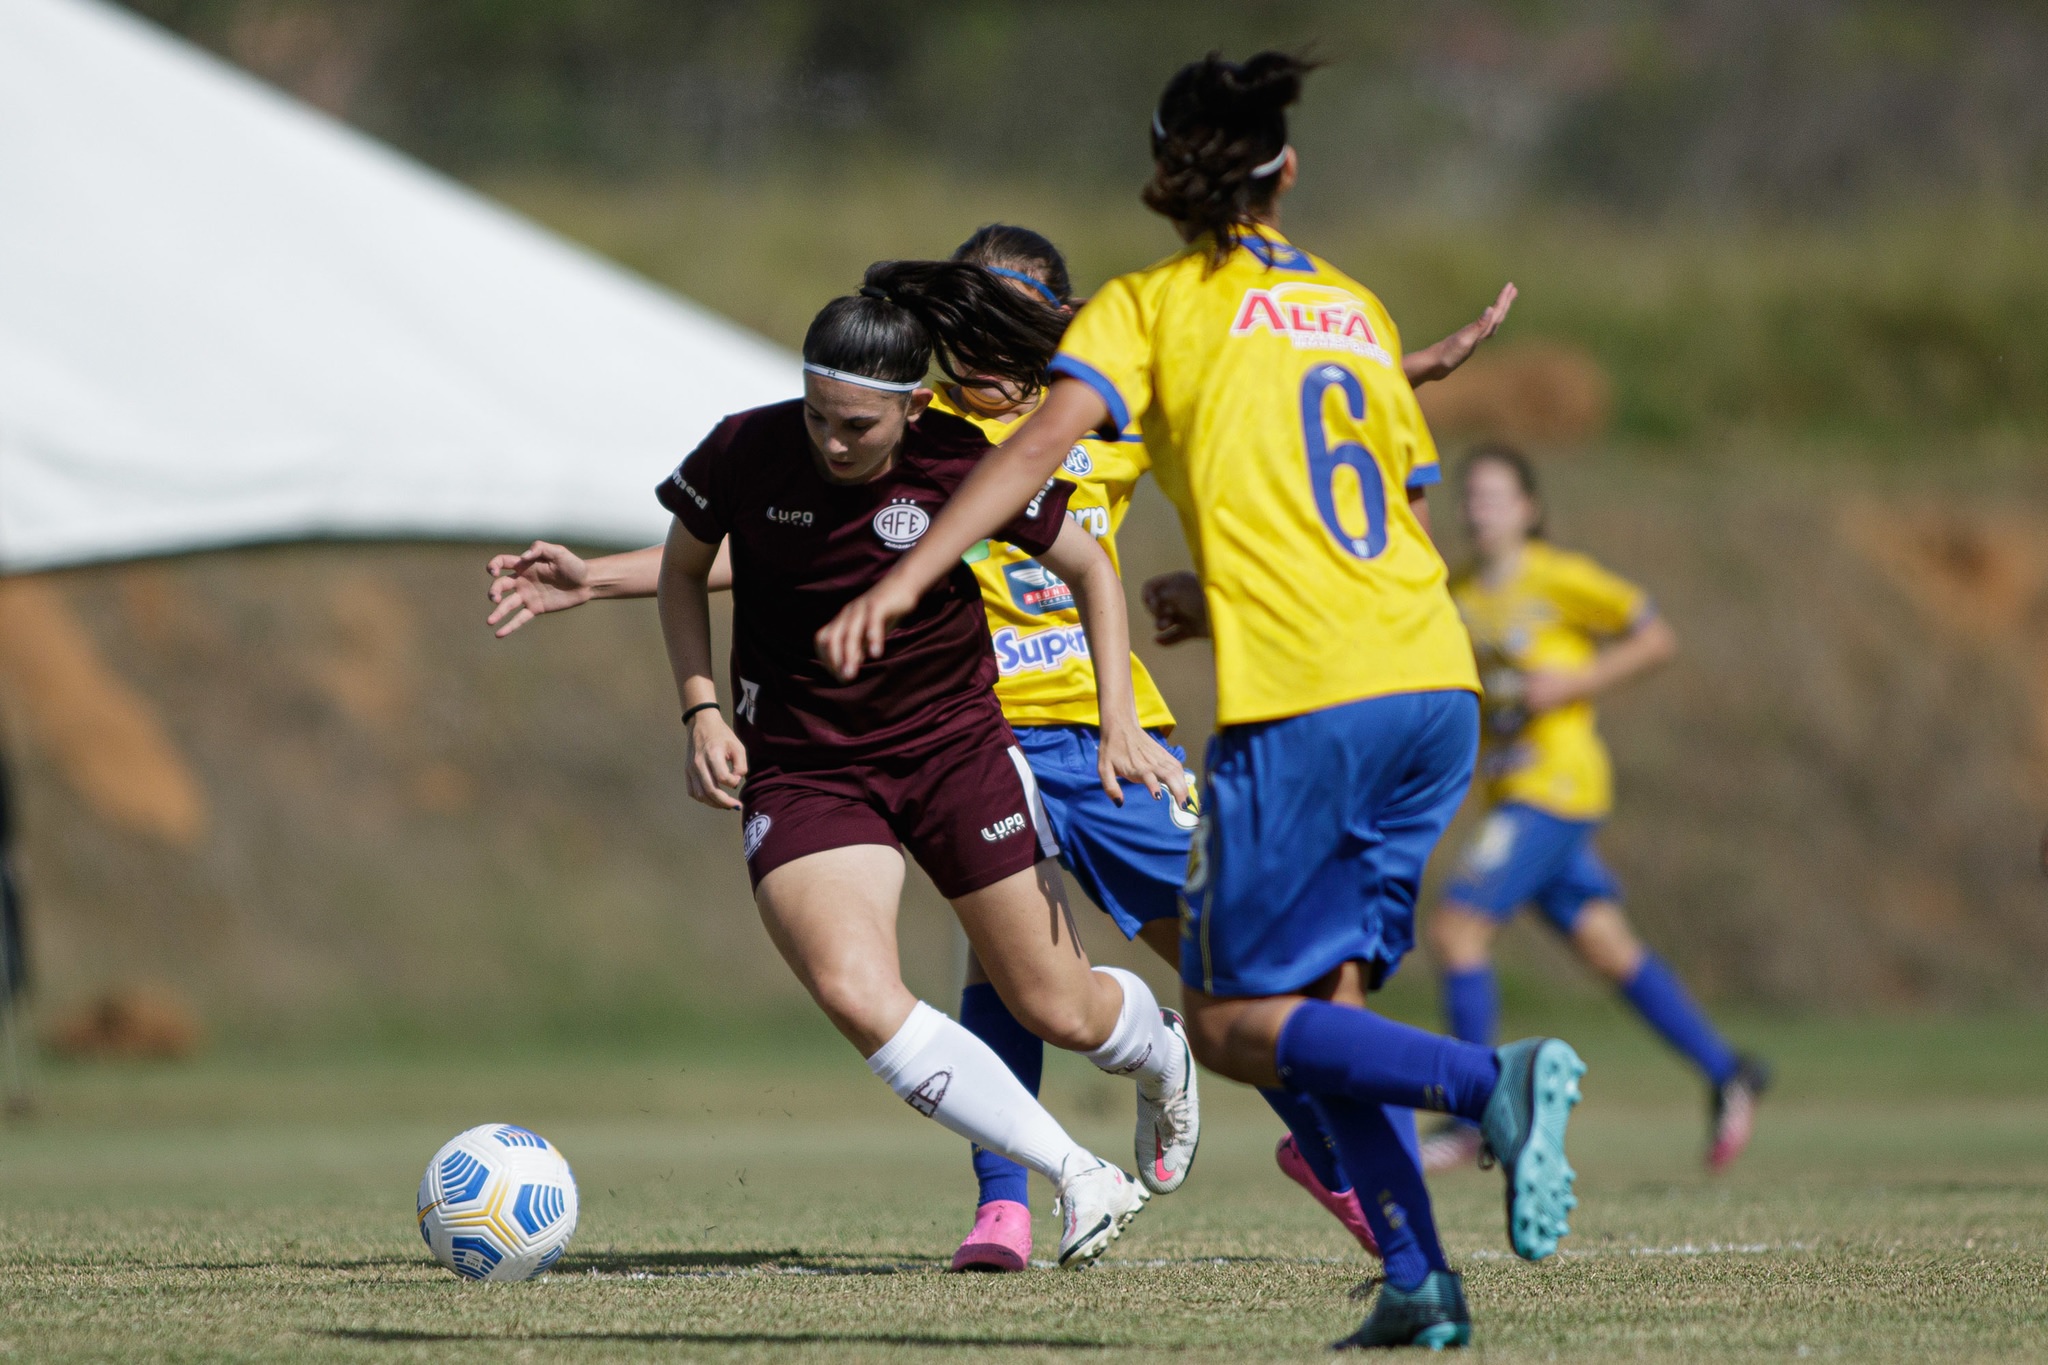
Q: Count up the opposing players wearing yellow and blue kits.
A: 3